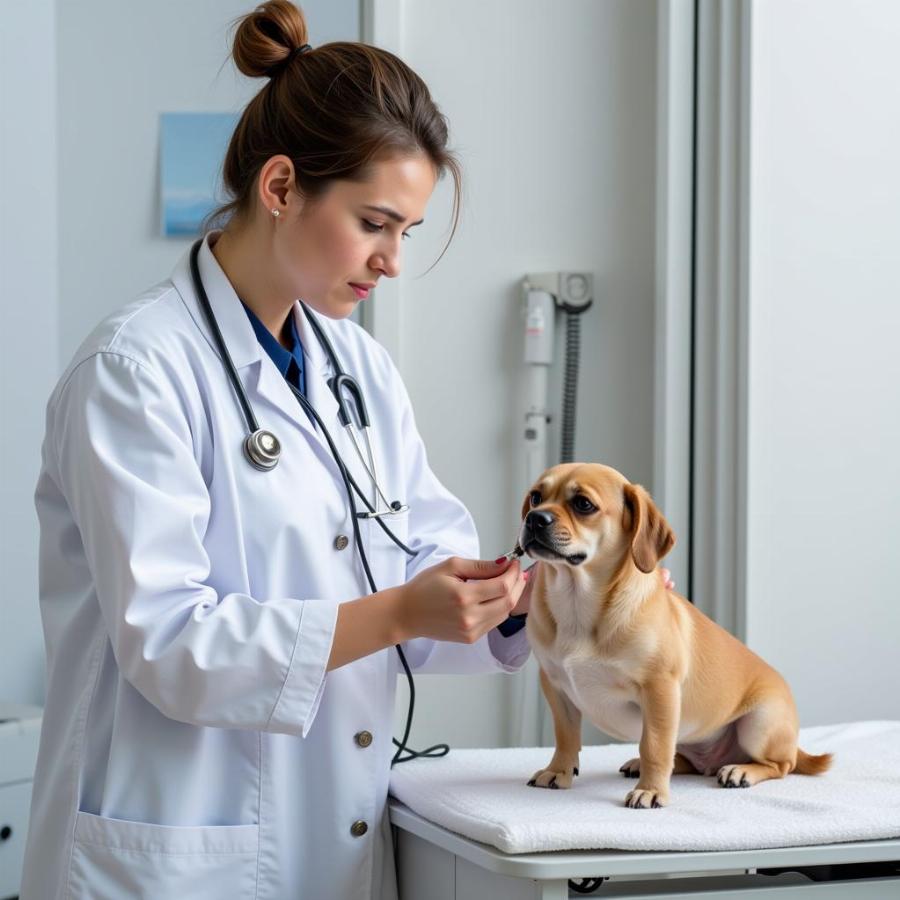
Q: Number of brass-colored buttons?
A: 3